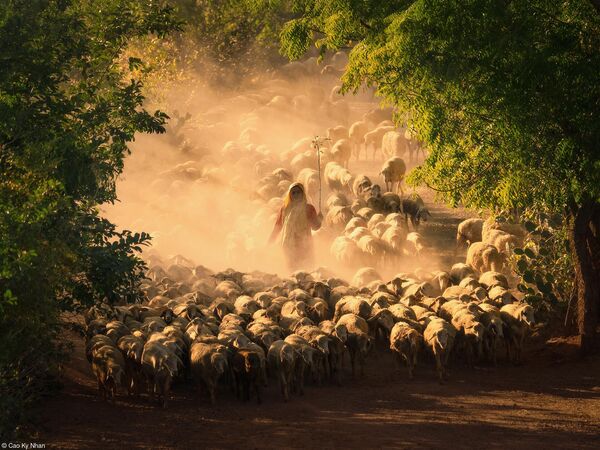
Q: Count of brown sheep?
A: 1